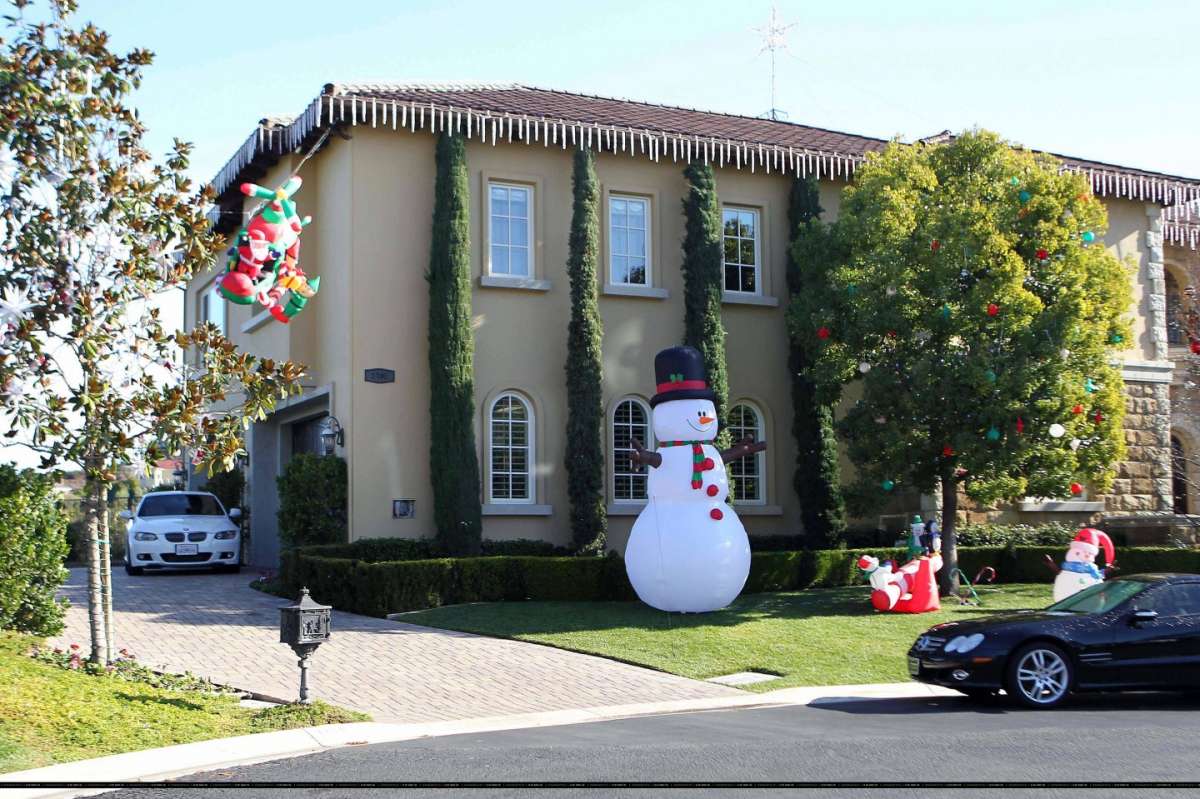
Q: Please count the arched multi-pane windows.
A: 3